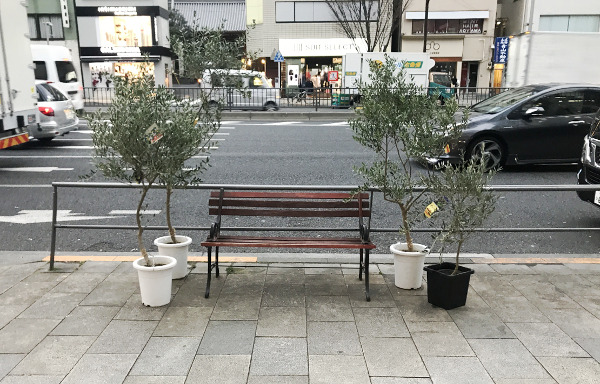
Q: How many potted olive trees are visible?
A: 4